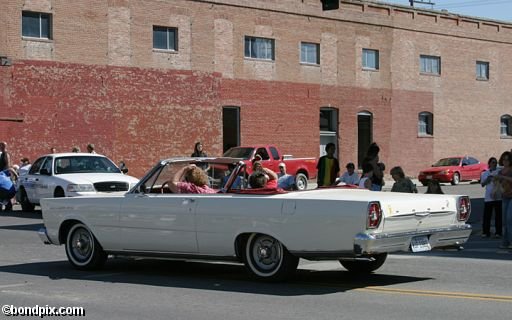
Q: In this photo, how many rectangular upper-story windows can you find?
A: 7